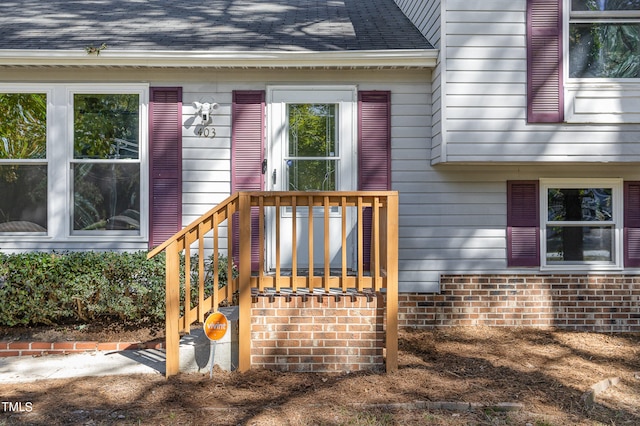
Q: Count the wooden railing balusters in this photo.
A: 12